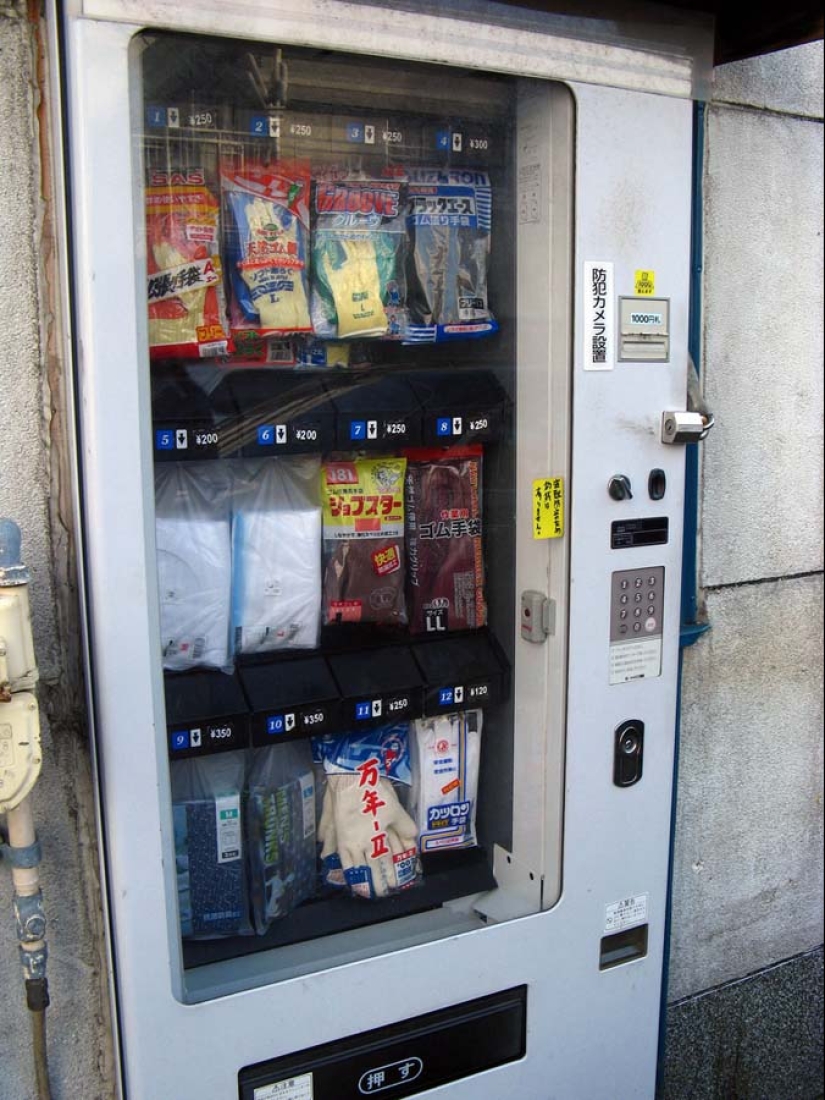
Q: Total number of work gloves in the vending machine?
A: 8